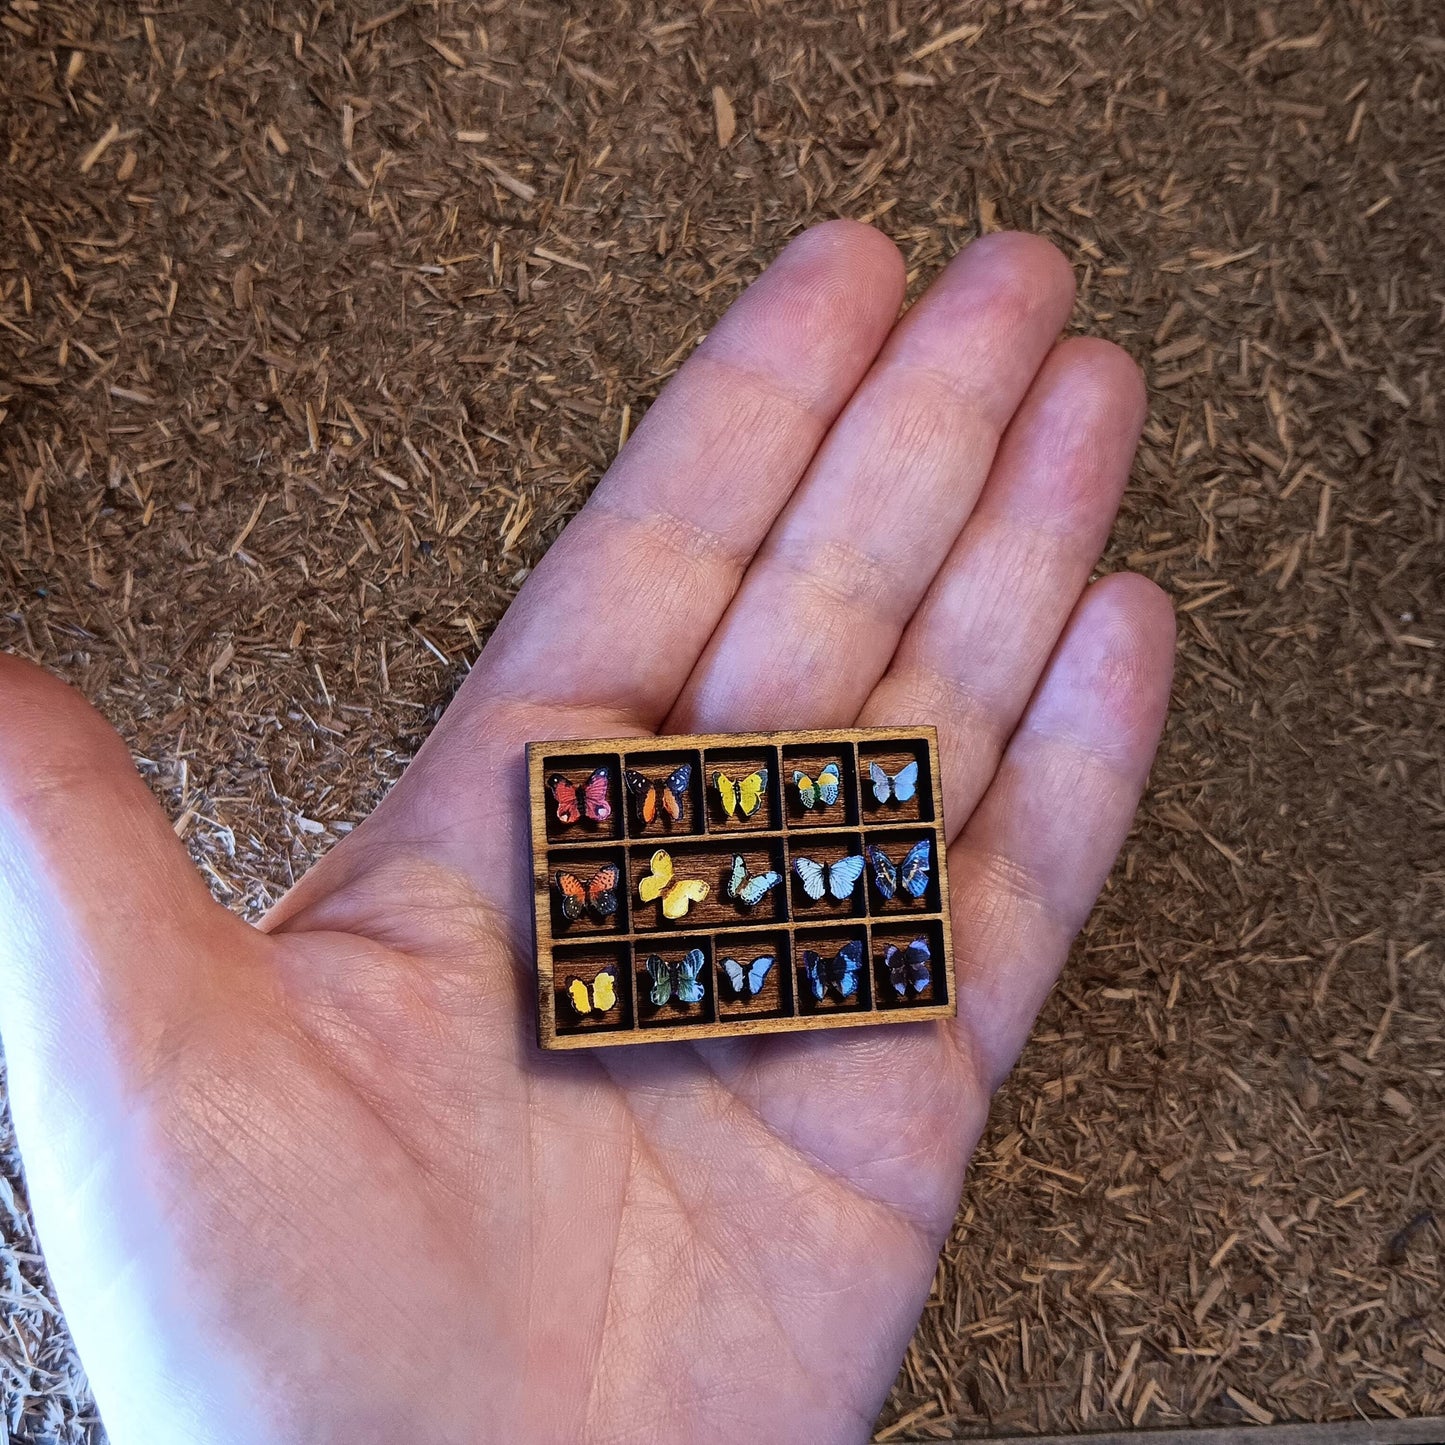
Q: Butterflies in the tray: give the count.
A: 15